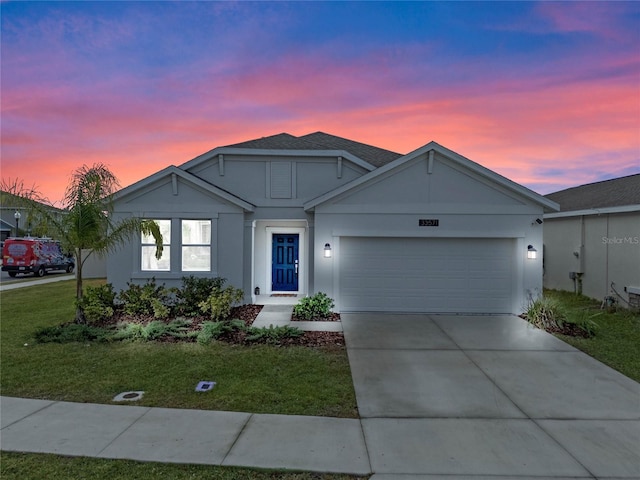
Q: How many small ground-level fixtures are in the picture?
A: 2